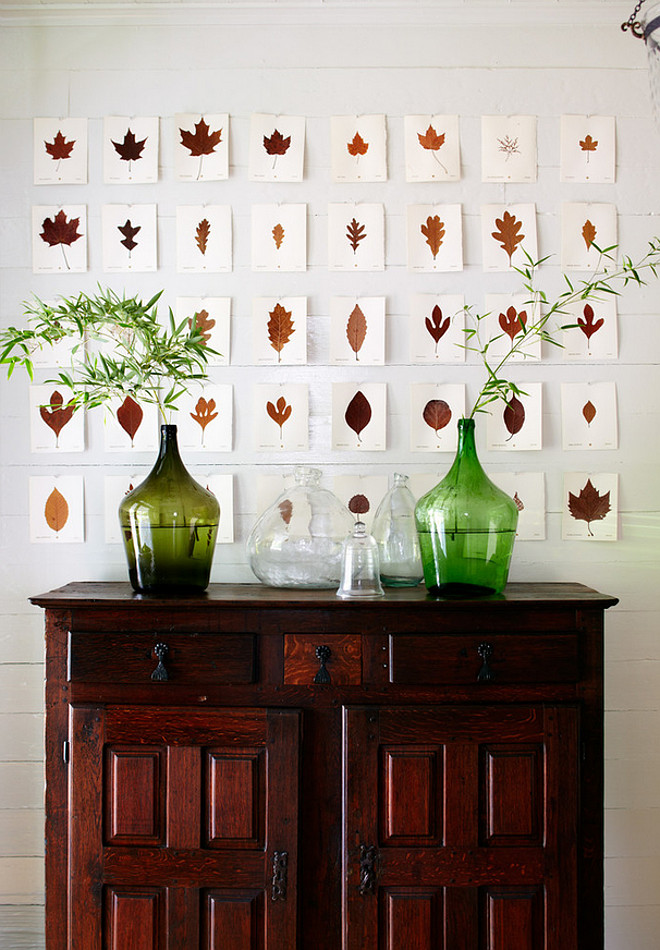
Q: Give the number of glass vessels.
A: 5